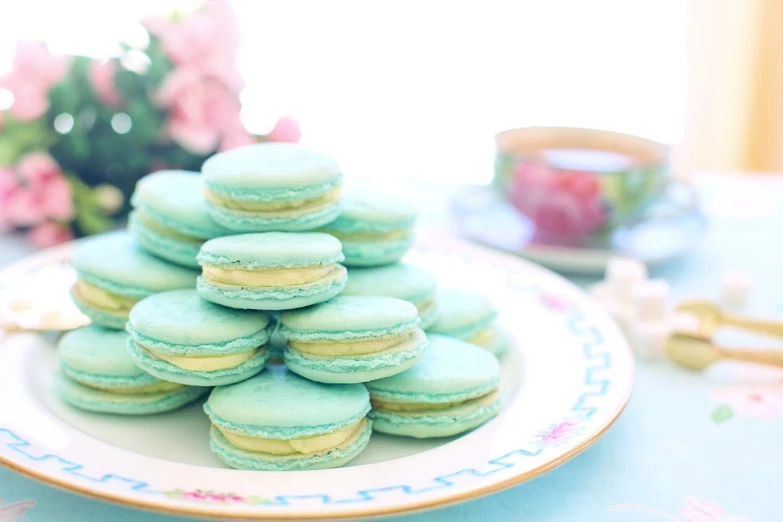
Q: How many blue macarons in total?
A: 12